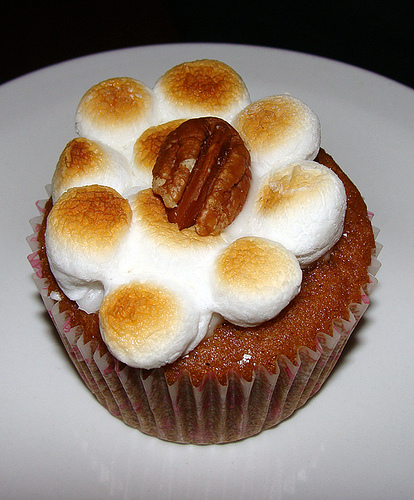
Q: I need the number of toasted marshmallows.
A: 10